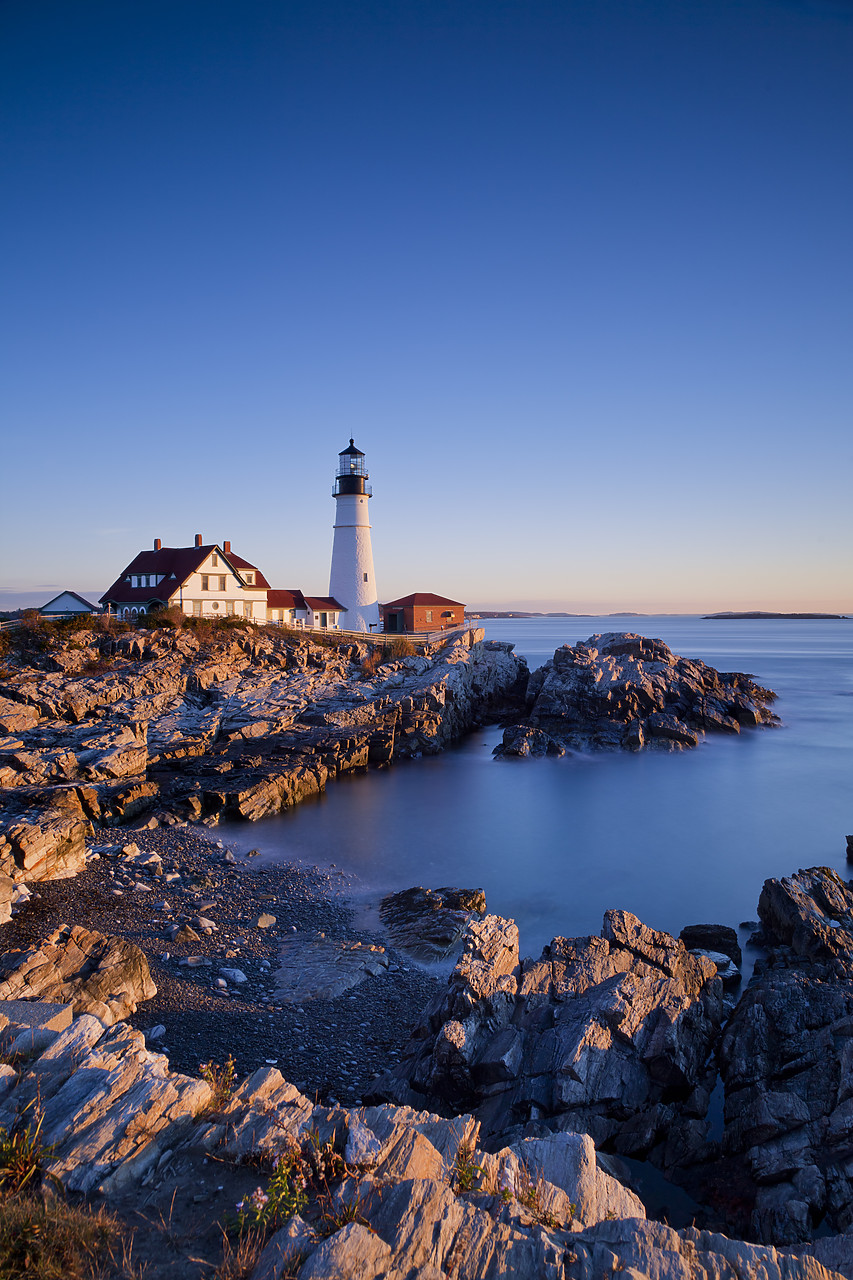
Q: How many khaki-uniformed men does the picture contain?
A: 0